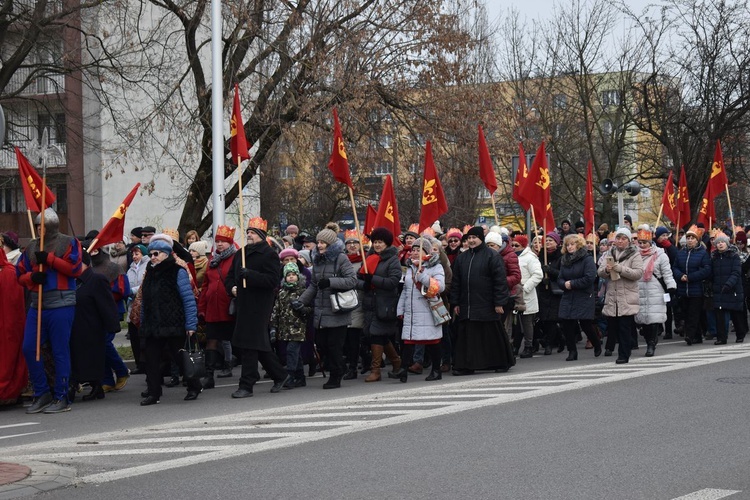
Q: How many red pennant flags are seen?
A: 15